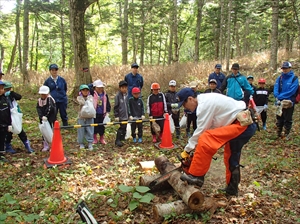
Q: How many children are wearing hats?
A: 13